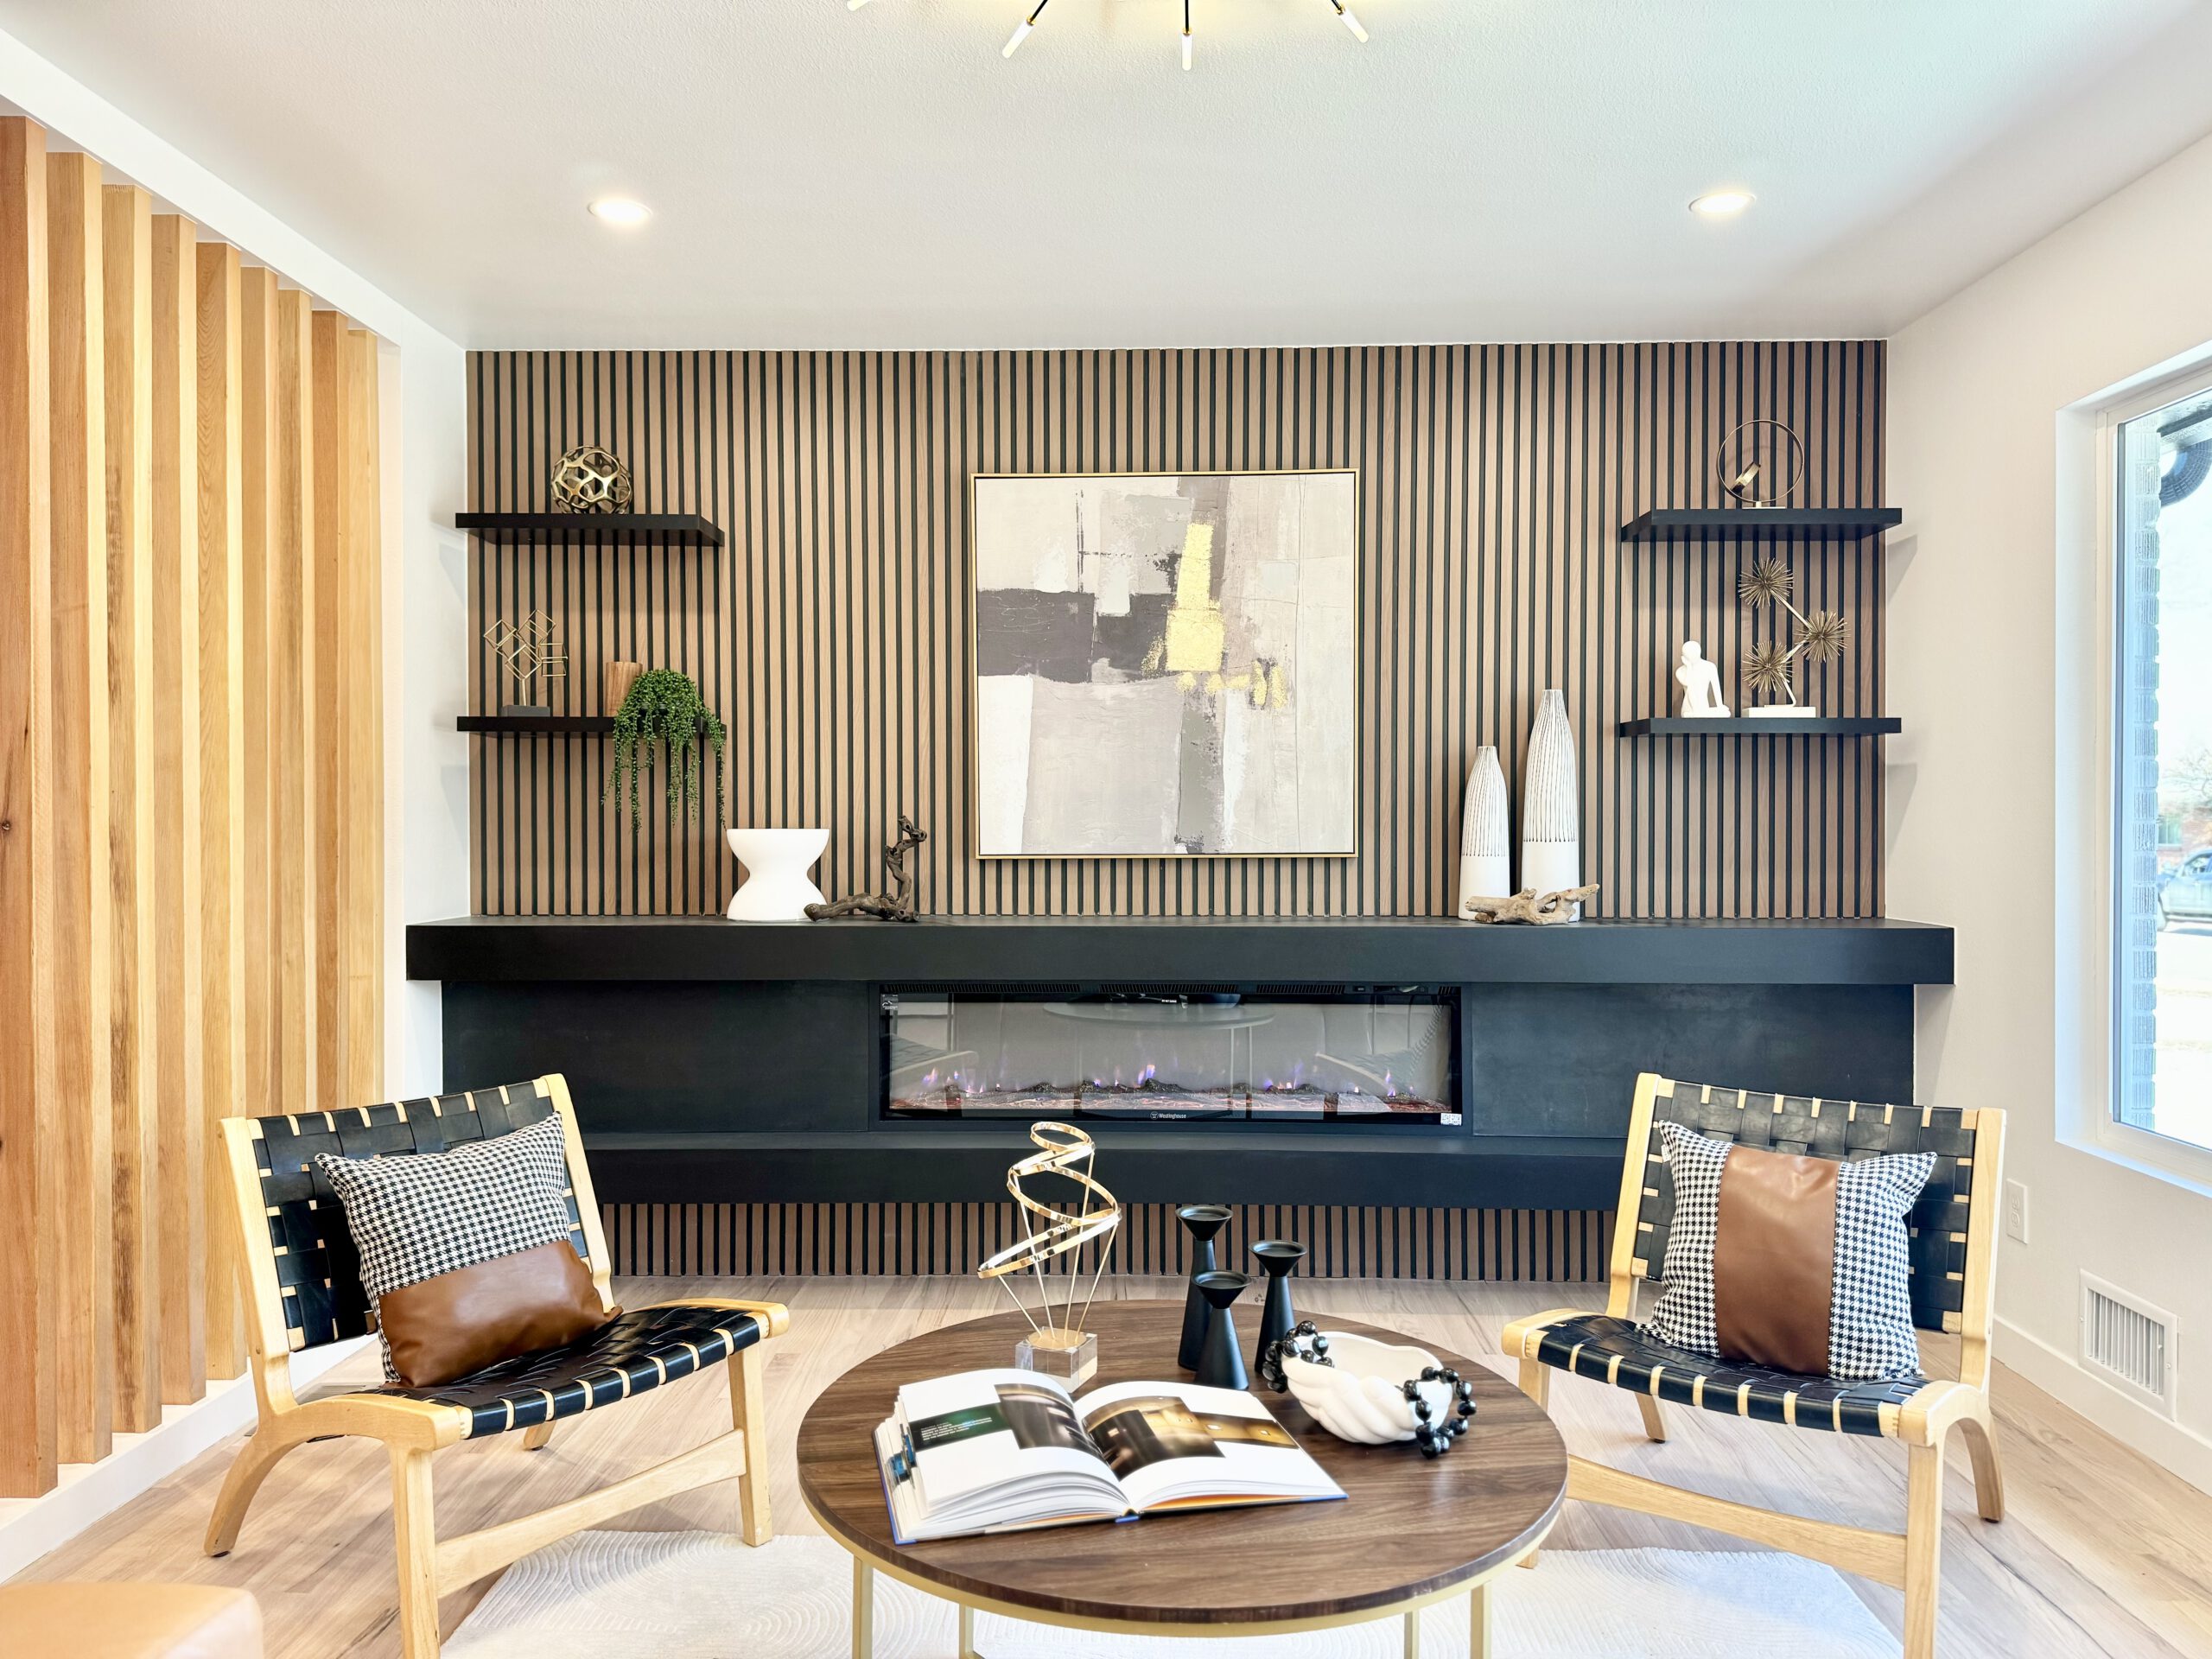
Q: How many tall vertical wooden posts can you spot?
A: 9